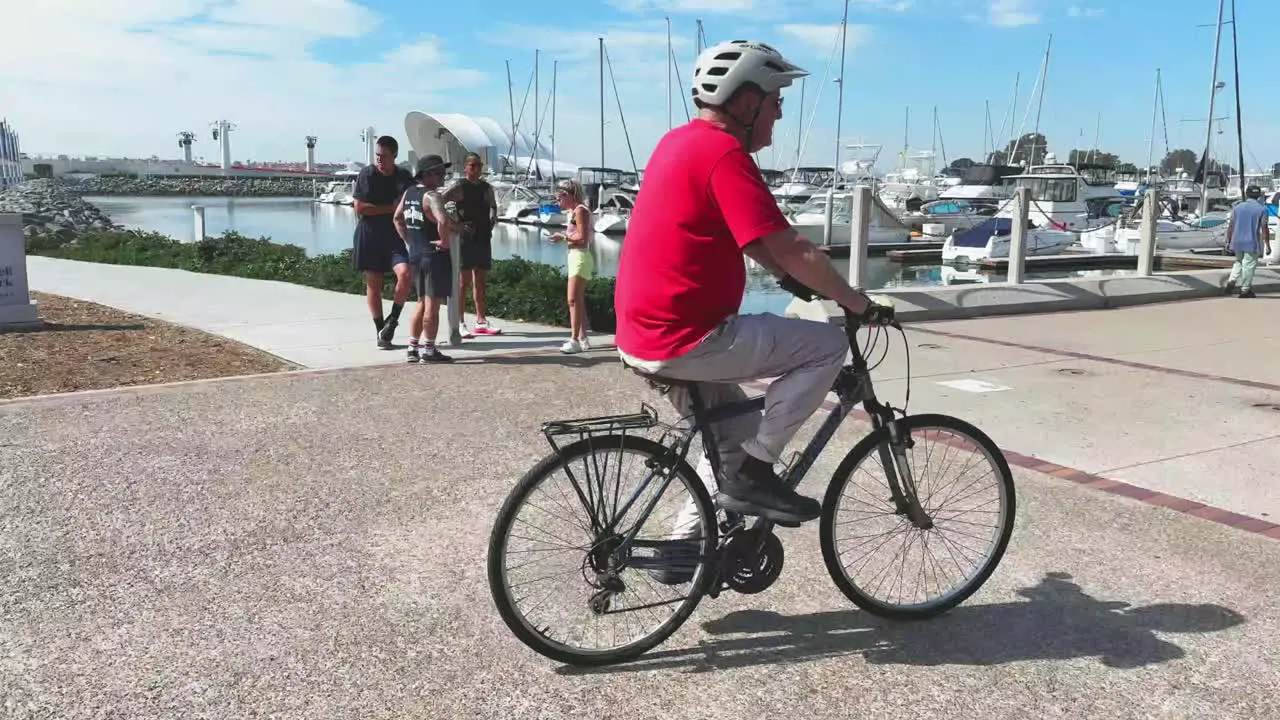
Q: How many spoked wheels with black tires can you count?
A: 2